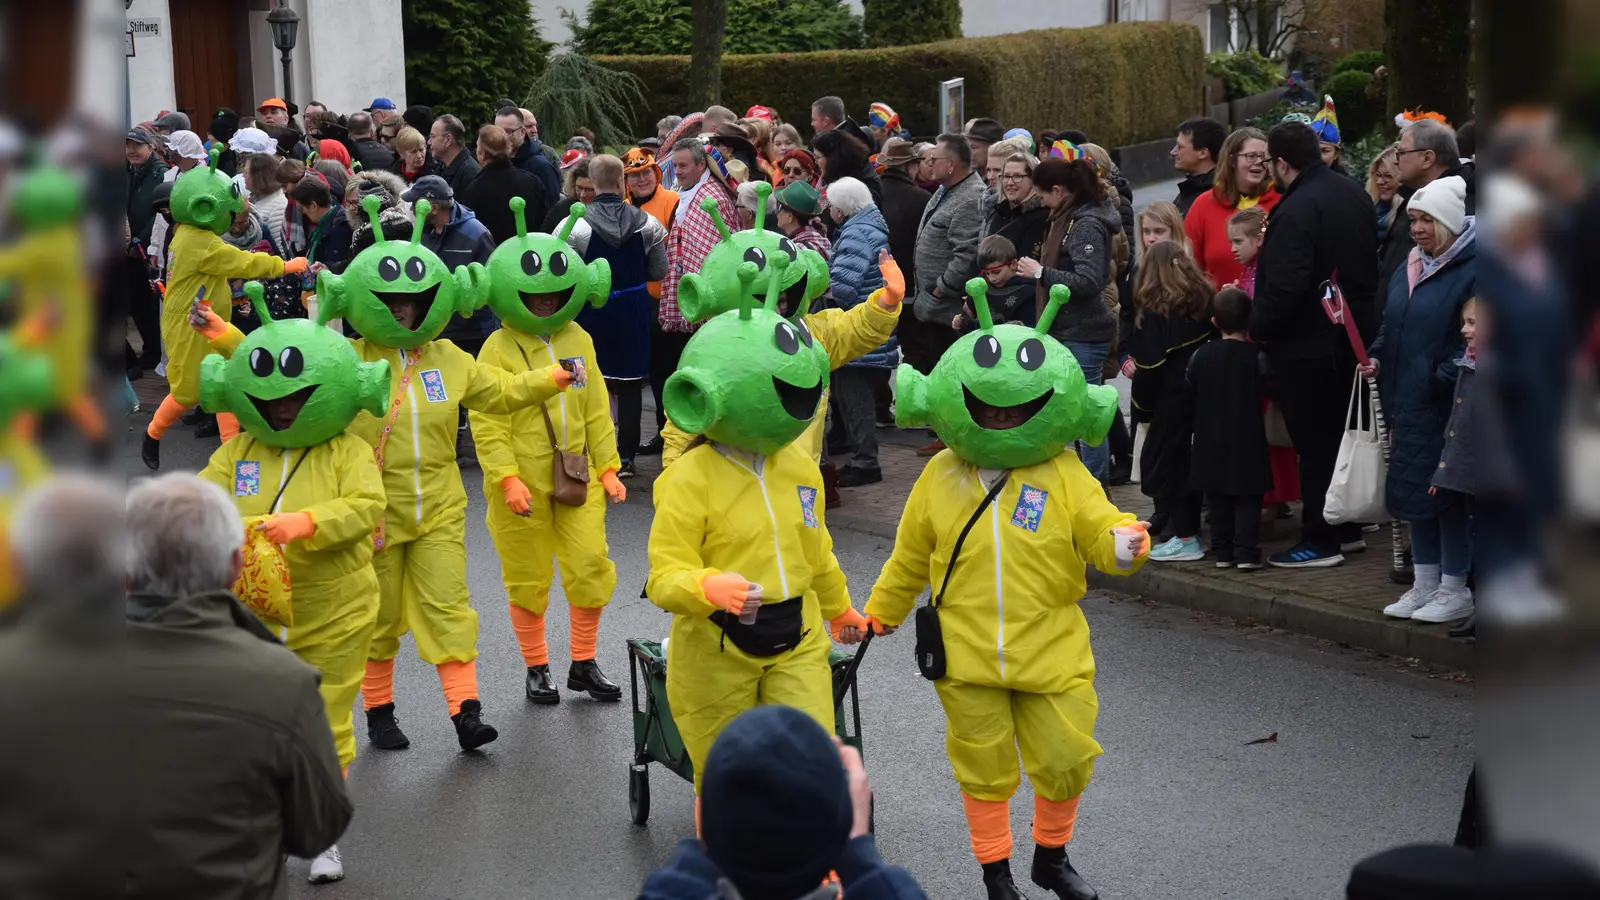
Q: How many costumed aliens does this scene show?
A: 7